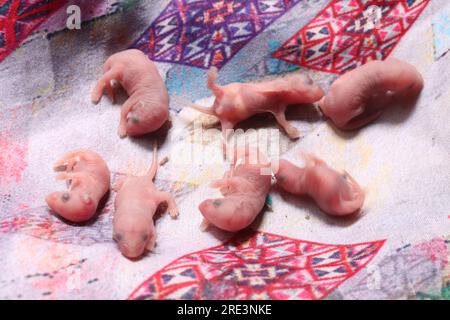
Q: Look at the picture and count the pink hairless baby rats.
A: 7